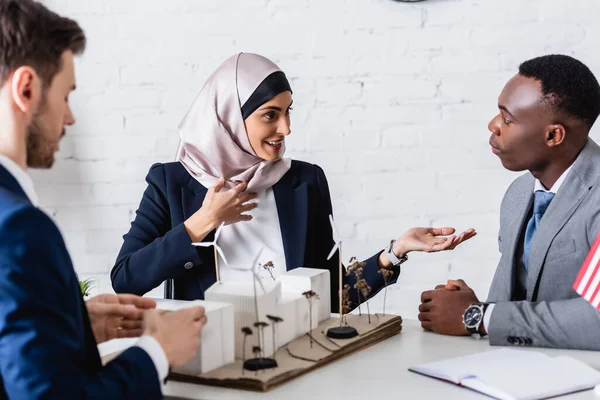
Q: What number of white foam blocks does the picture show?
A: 4